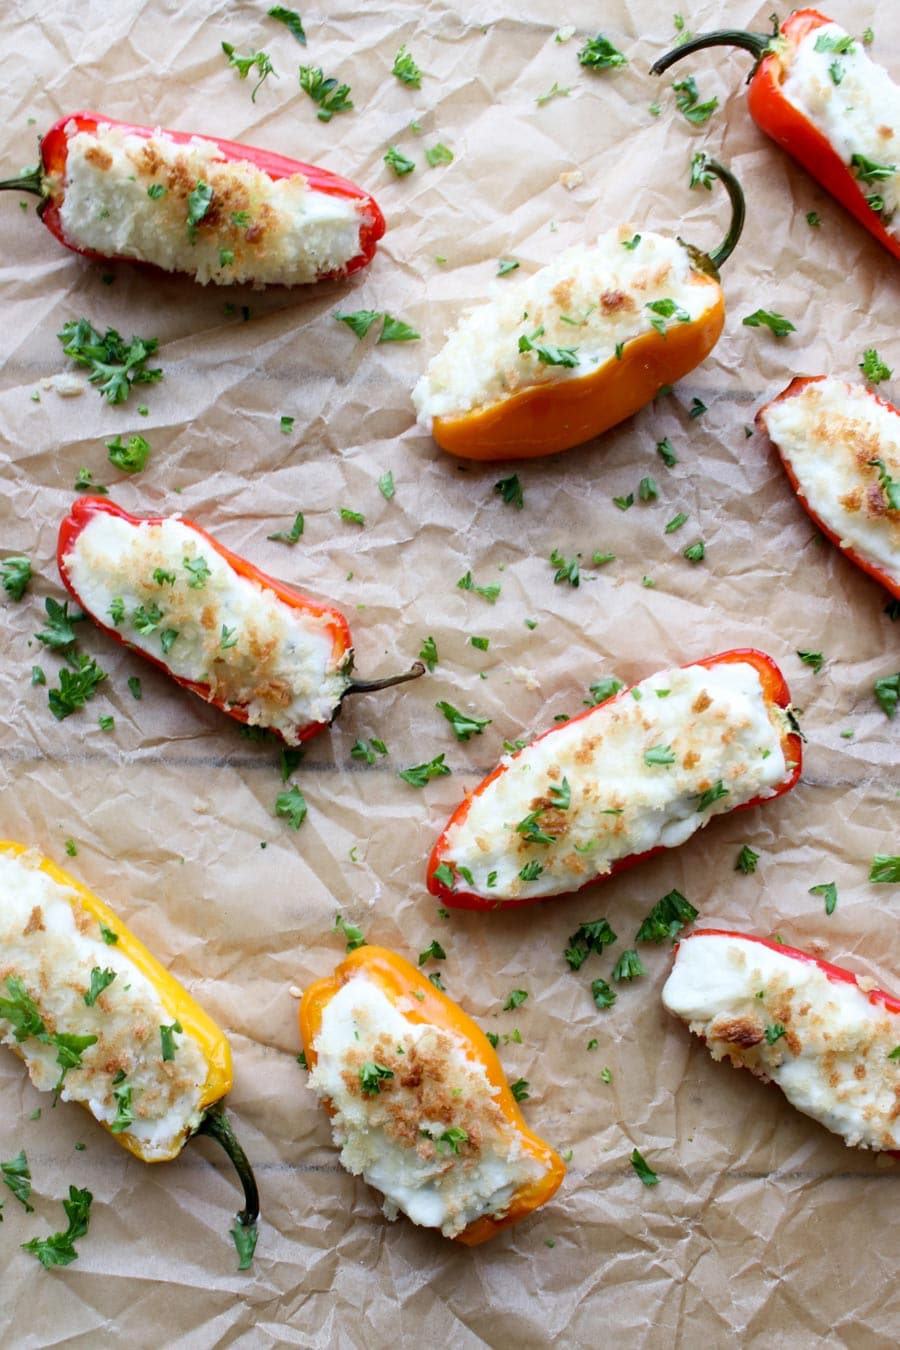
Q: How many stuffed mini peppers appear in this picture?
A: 9